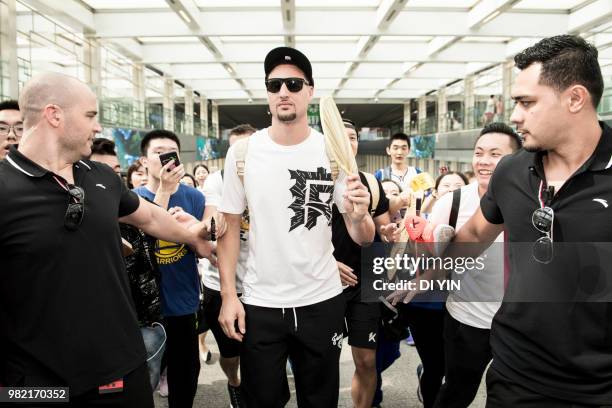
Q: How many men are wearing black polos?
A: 2